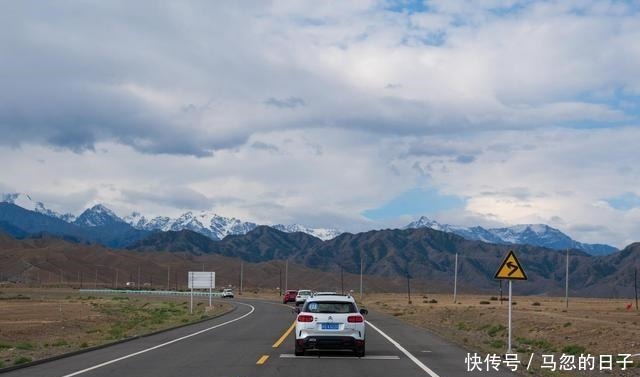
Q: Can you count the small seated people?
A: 0